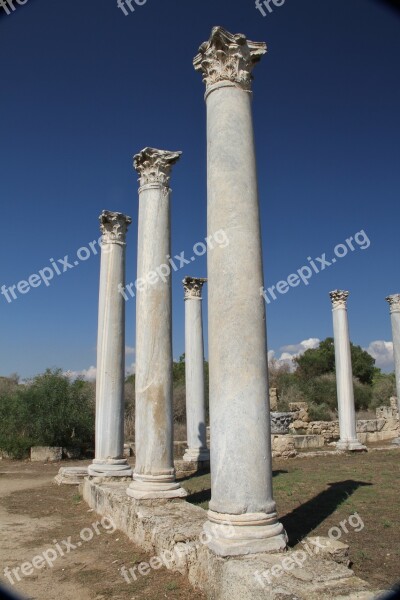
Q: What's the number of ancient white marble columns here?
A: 6